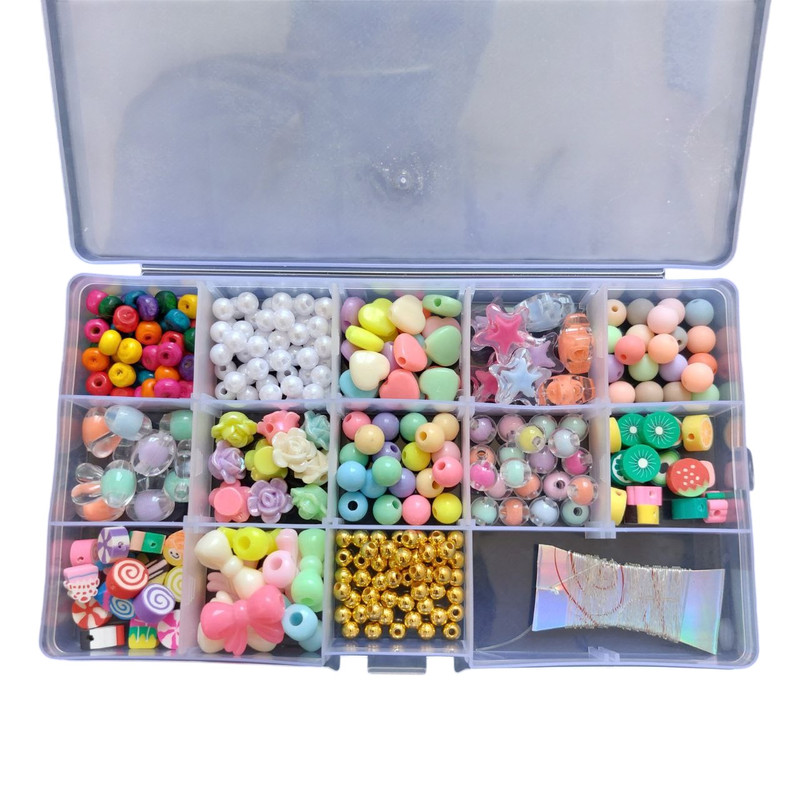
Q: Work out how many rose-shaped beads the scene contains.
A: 10